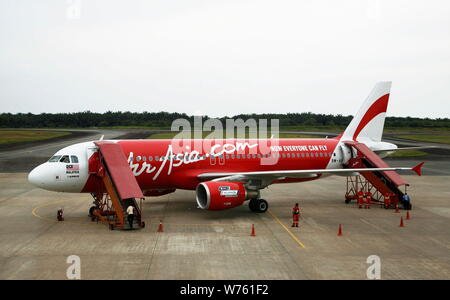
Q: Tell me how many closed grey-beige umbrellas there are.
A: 0